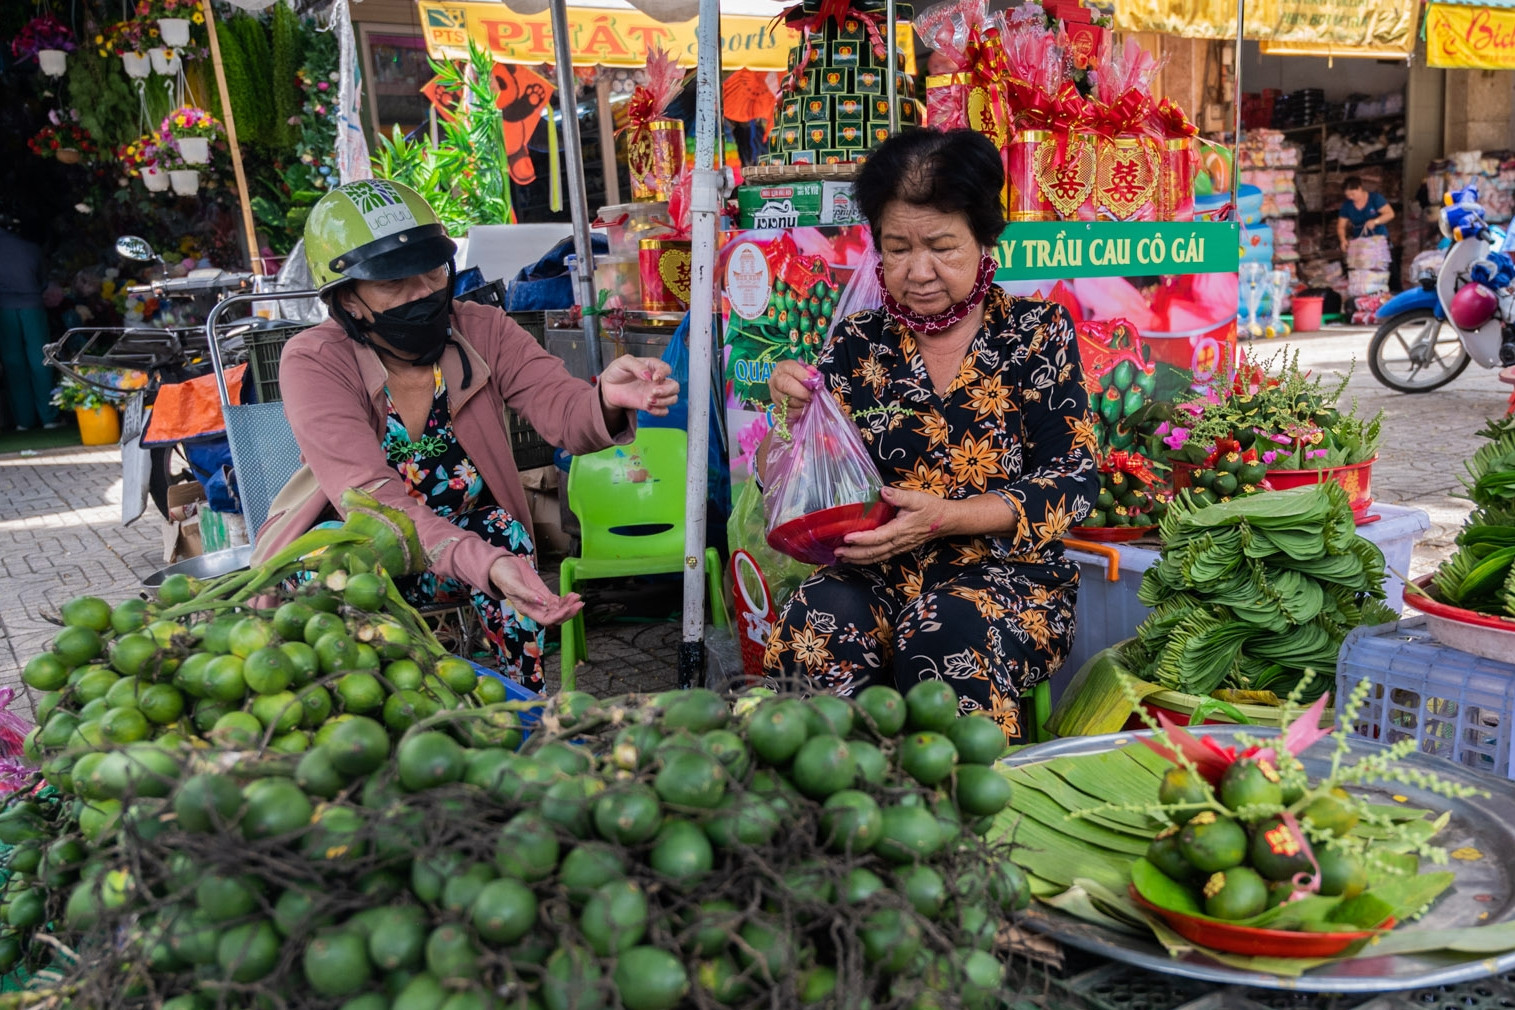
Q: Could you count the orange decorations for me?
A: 2